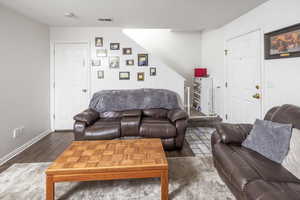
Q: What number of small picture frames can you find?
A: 12